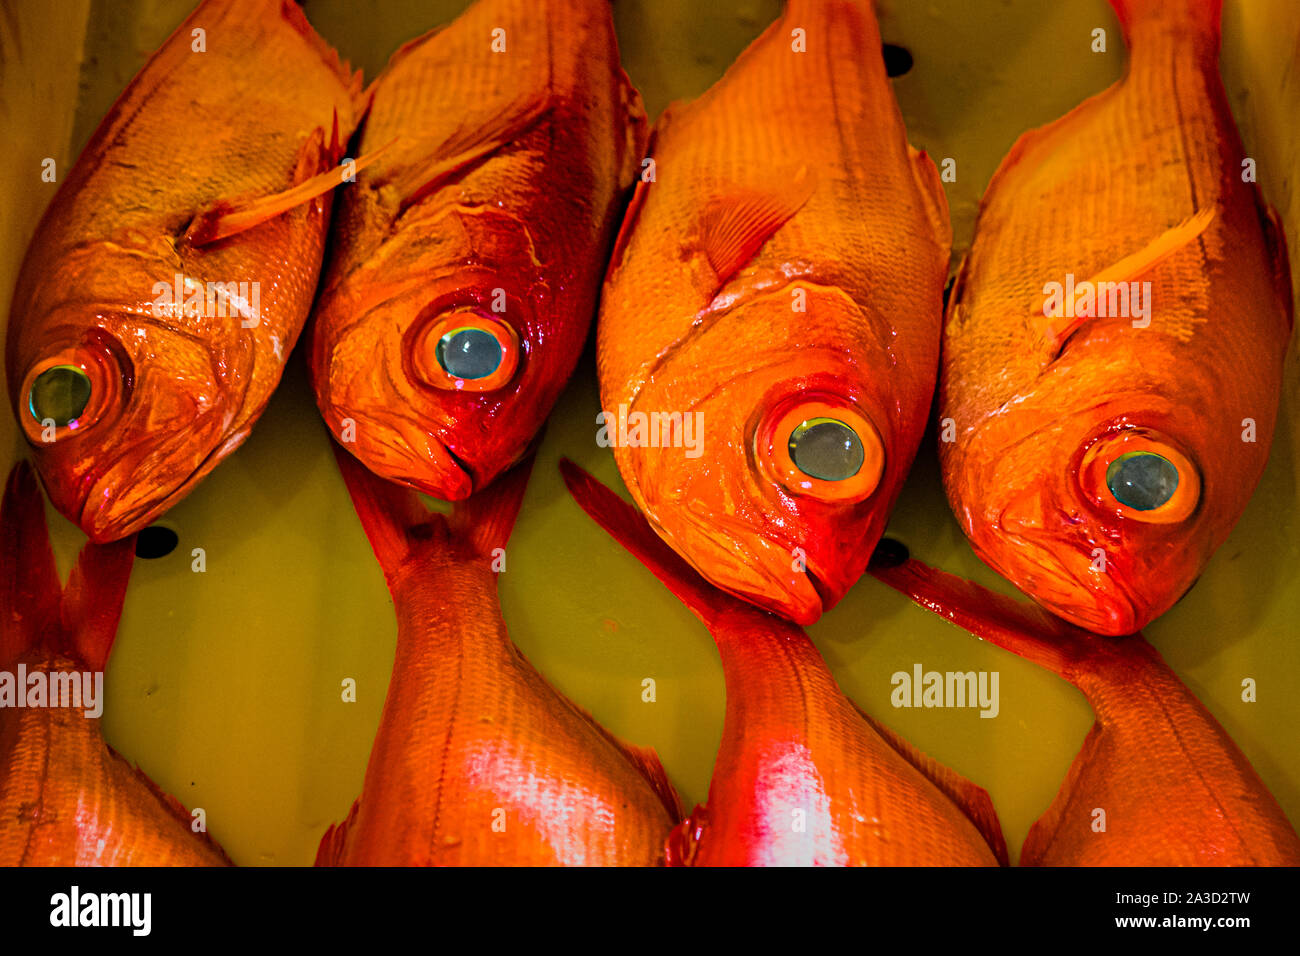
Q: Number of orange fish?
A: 8